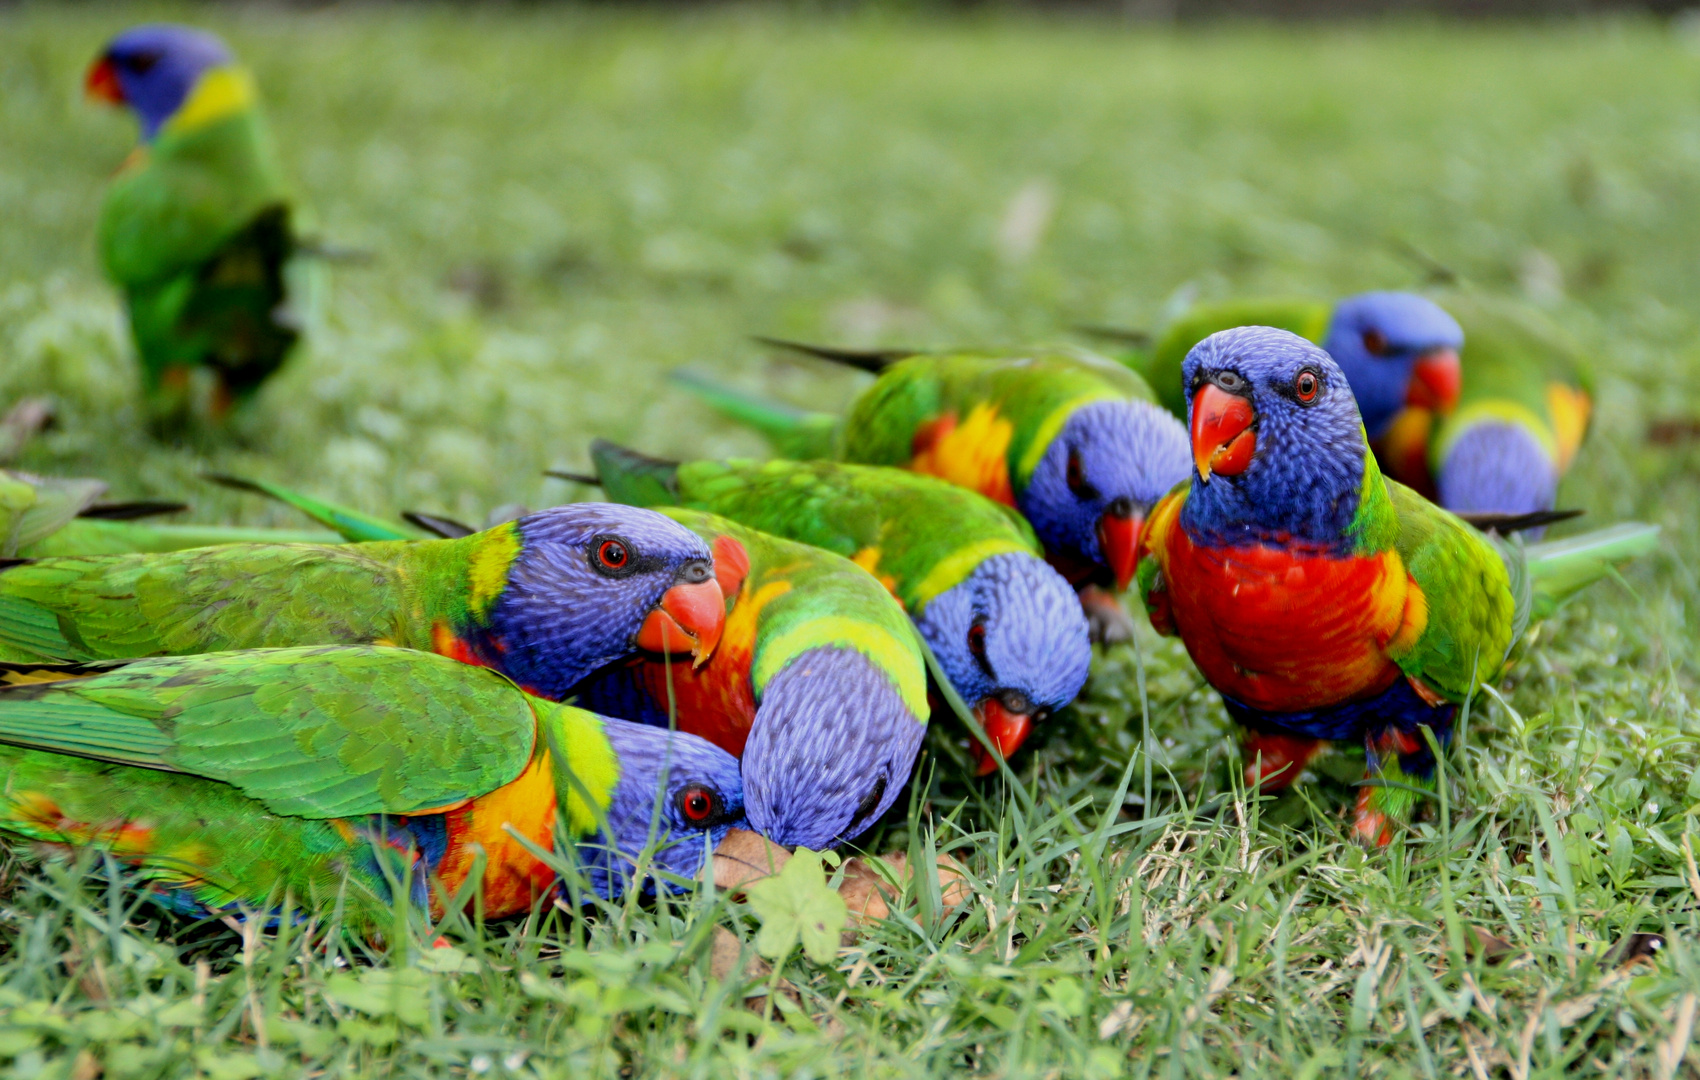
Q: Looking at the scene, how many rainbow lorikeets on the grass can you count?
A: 9